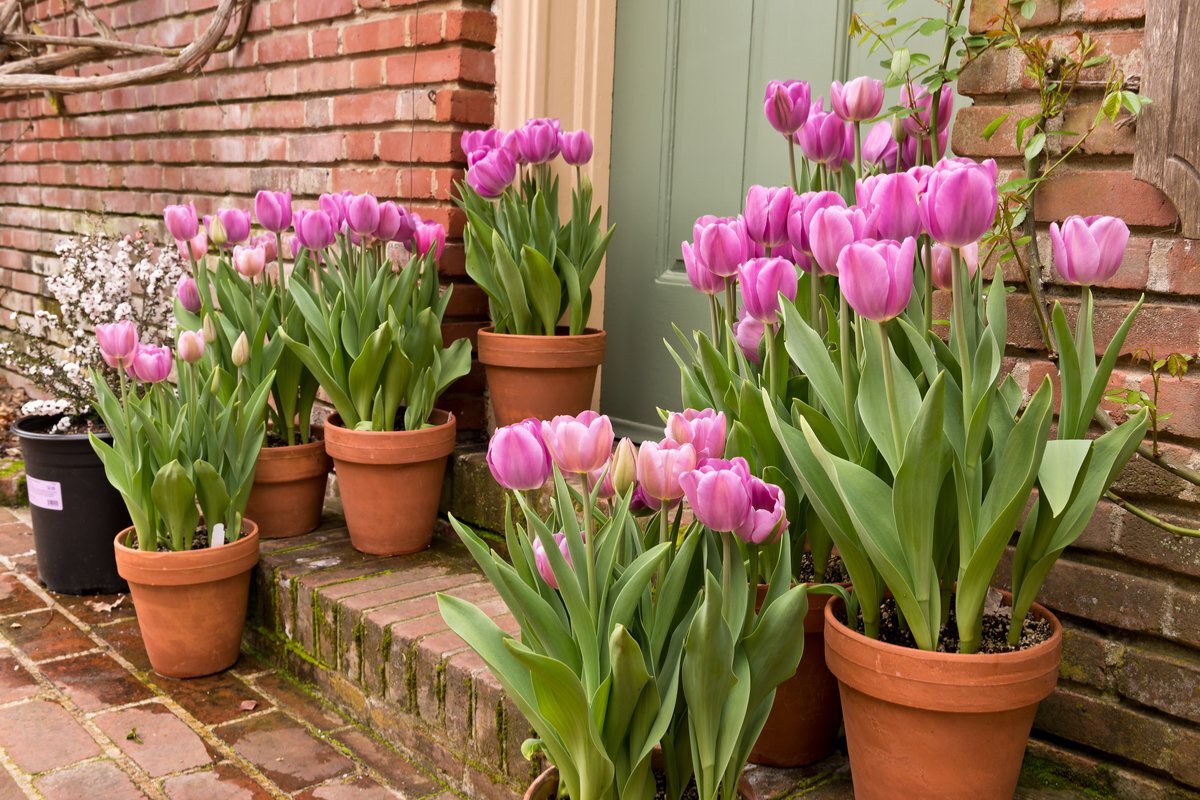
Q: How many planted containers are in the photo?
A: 8